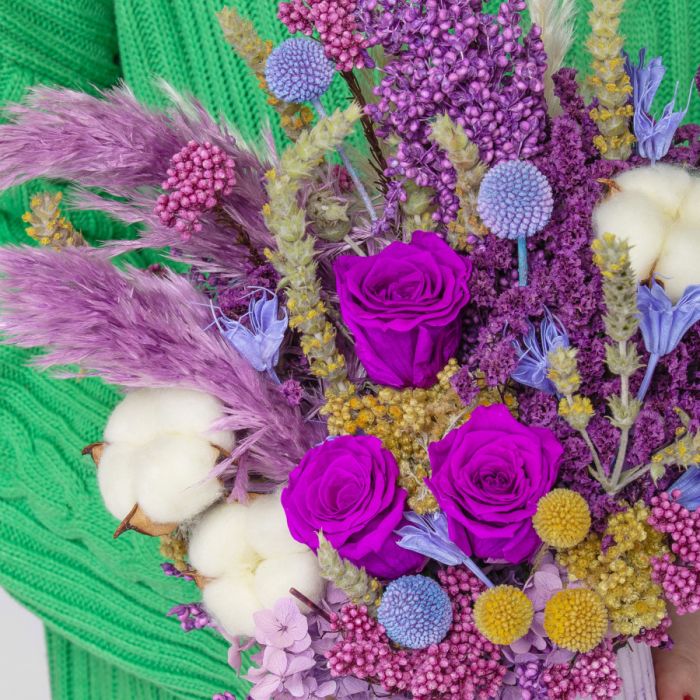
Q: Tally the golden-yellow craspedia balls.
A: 3